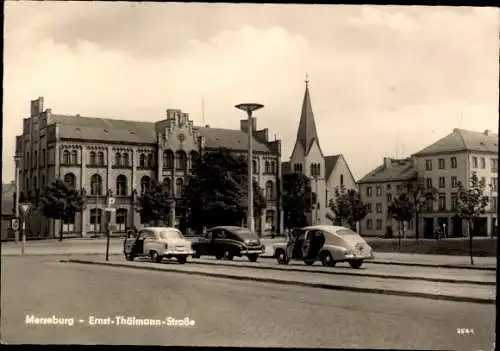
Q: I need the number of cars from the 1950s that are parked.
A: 3